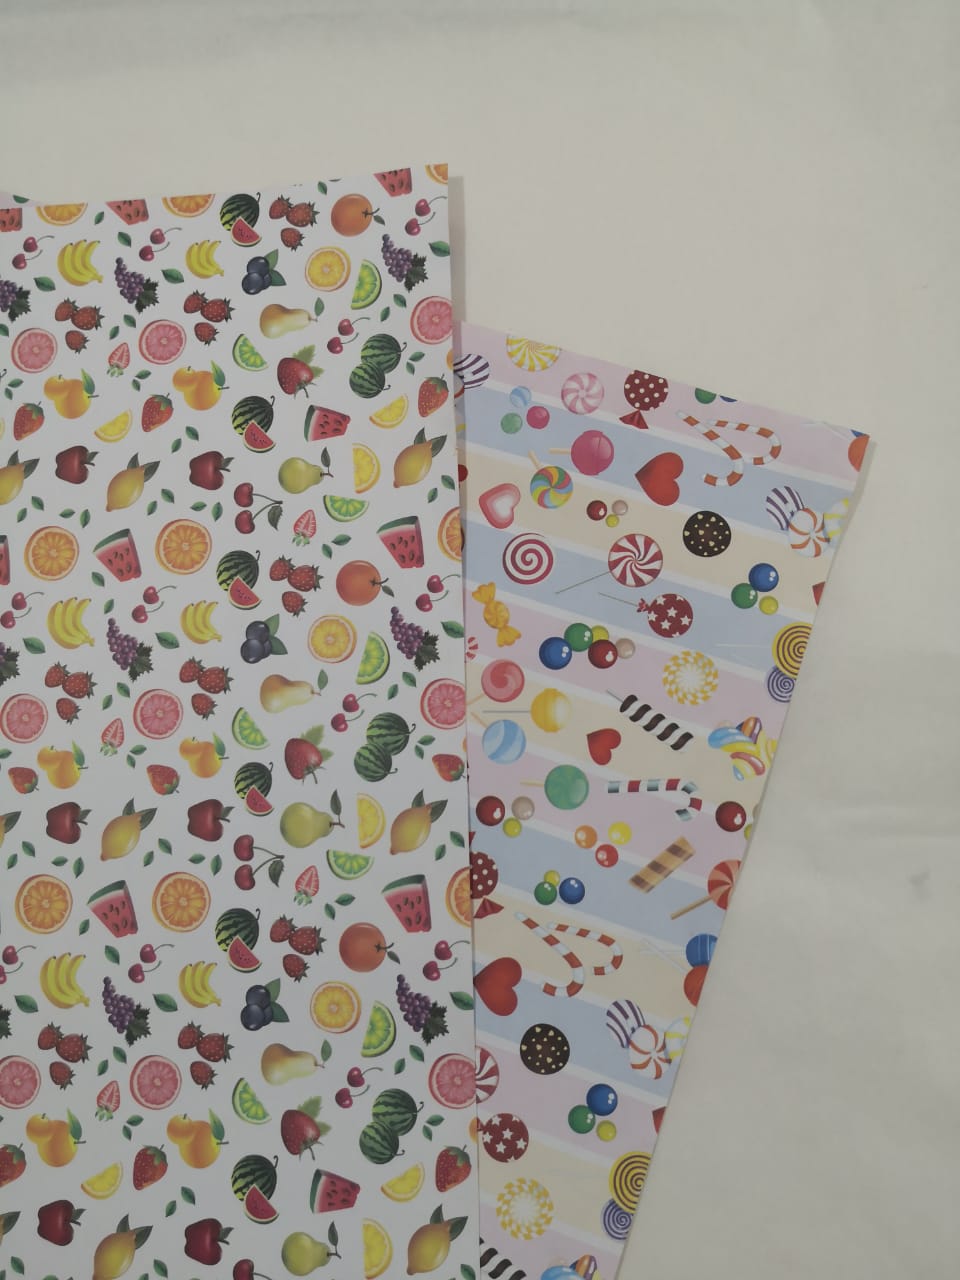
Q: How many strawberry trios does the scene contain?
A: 9